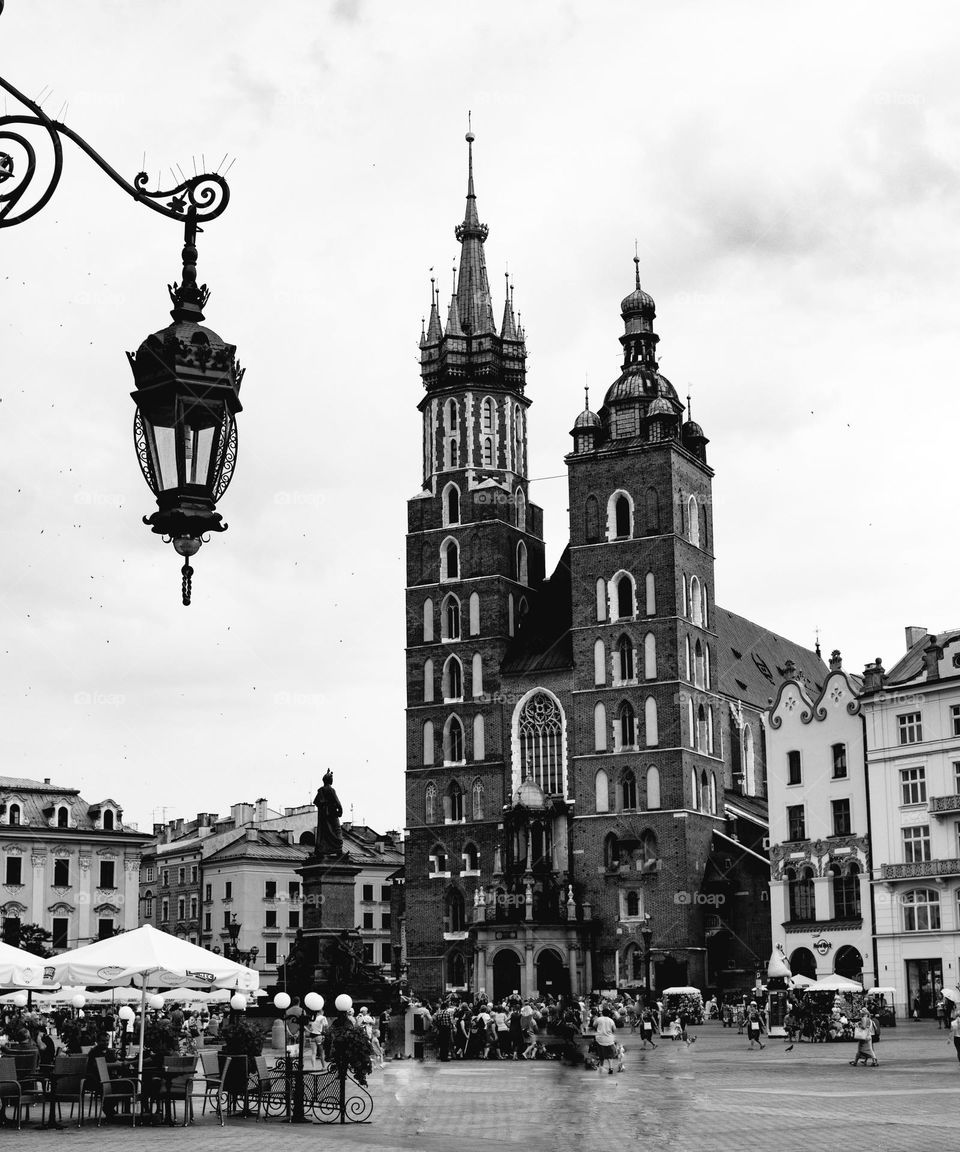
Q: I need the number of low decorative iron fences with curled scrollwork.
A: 1